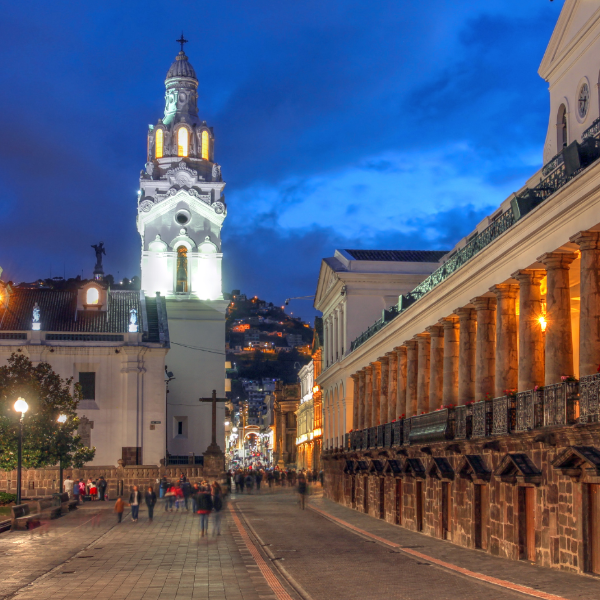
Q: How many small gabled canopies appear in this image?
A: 9